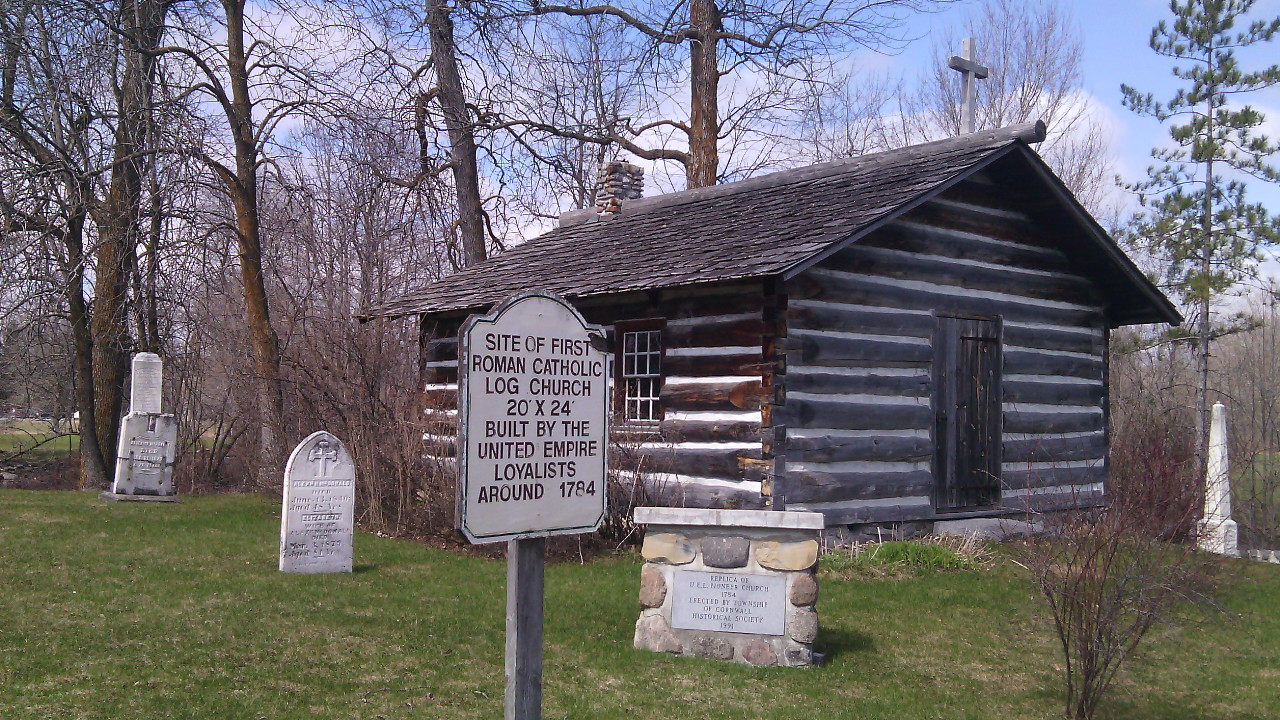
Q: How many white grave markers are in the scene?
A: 3